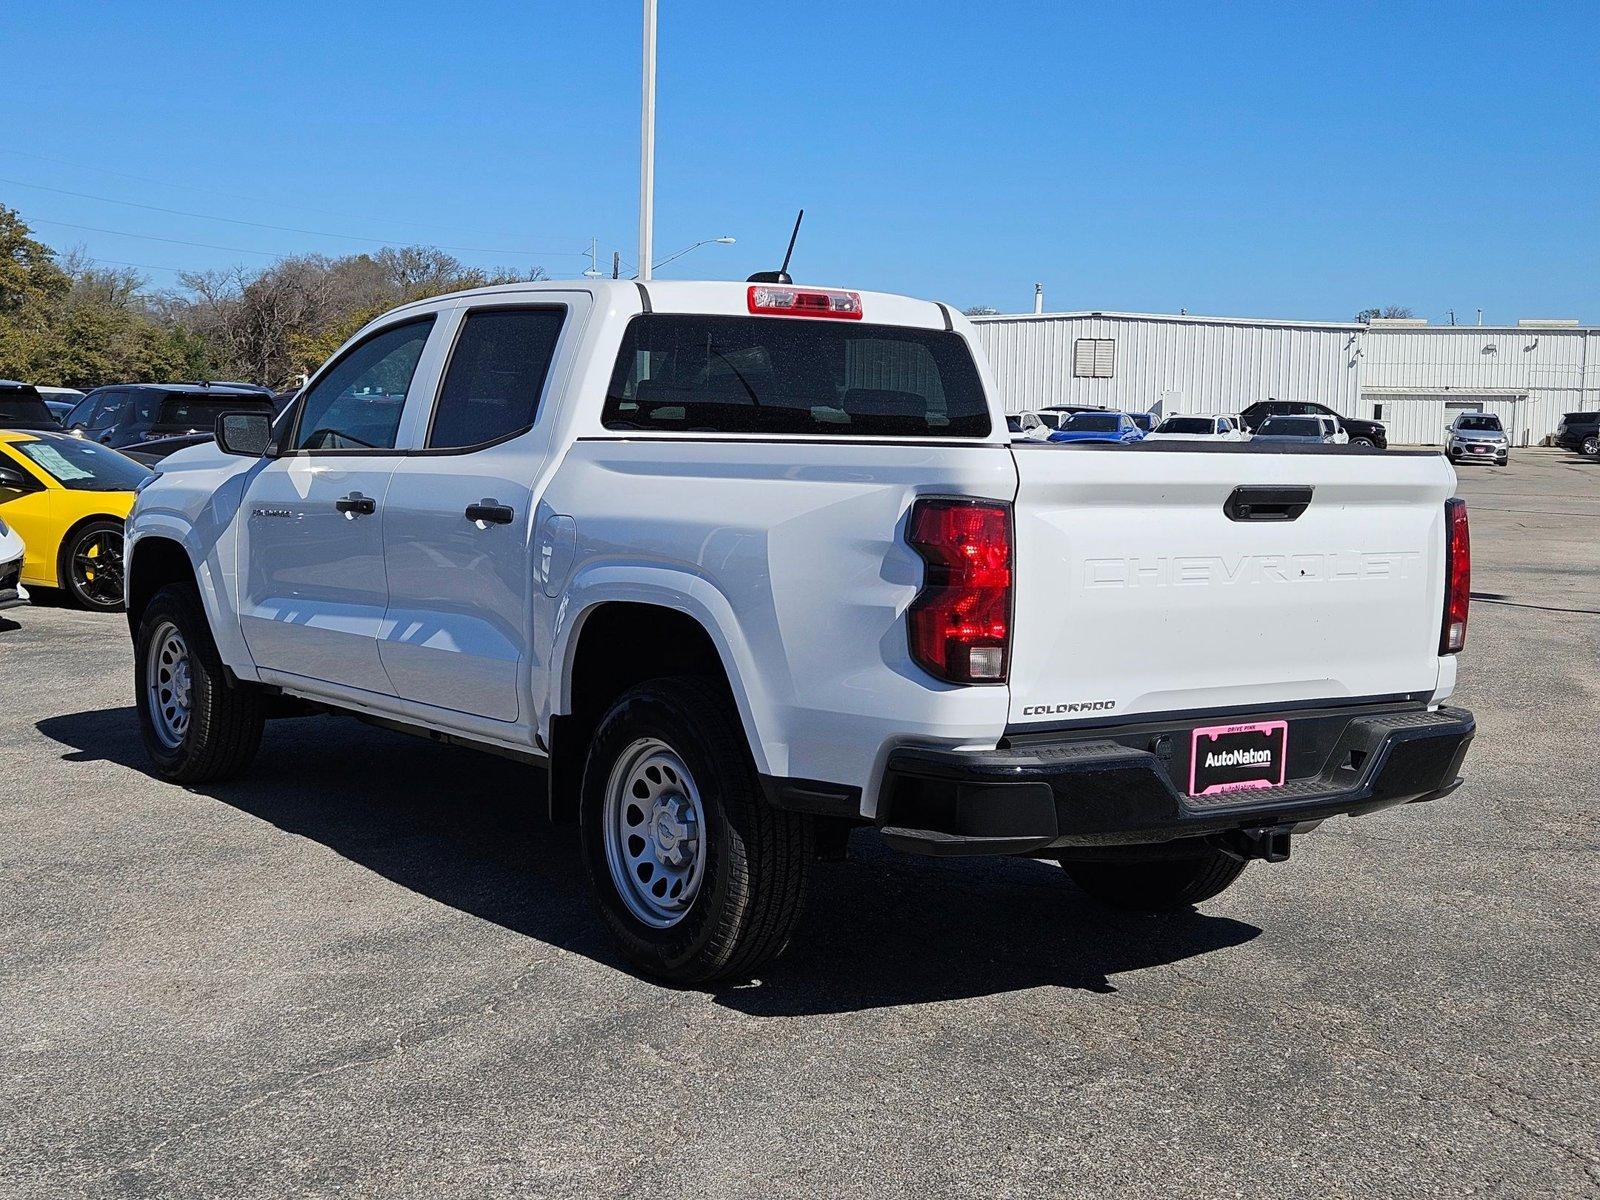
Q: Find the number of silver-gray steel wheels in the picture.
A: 2